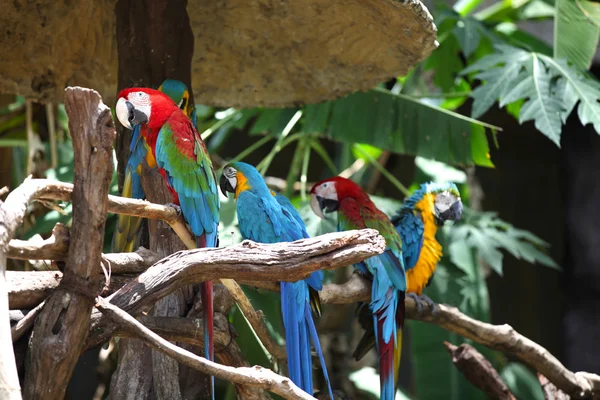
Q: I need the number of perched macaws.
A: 5